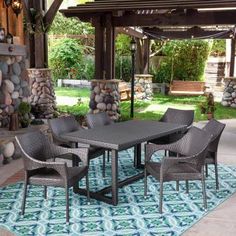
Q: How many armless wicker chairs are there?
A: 0